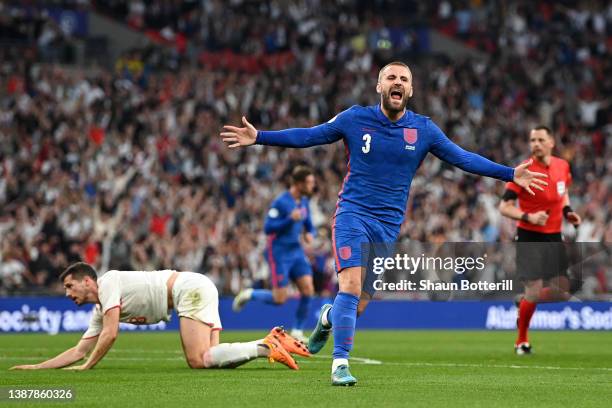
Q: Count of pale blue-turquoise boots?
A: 2